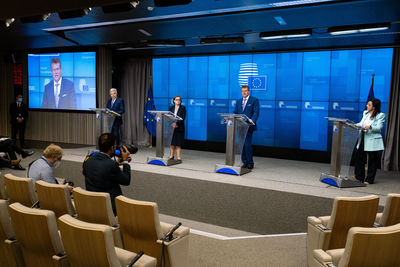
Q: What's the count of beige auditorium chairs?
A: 11